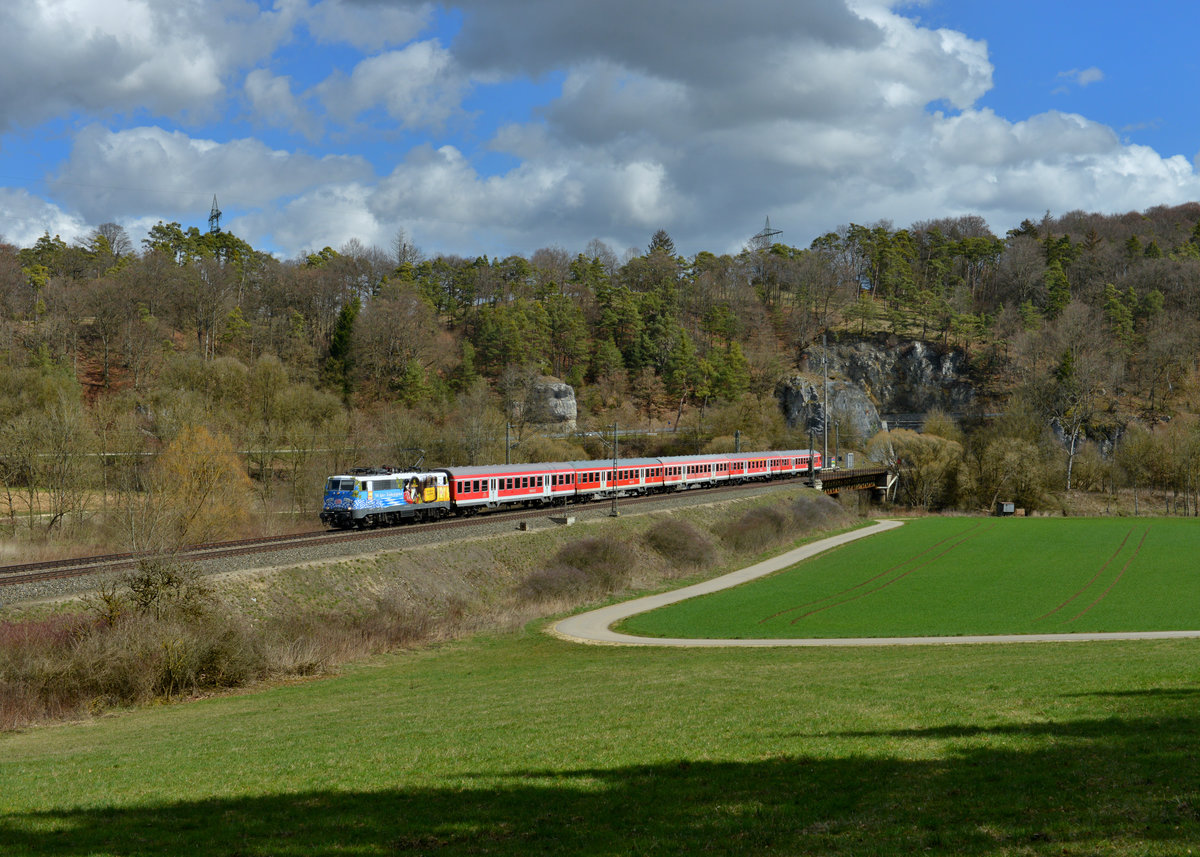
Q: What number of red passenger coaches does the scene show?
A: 5